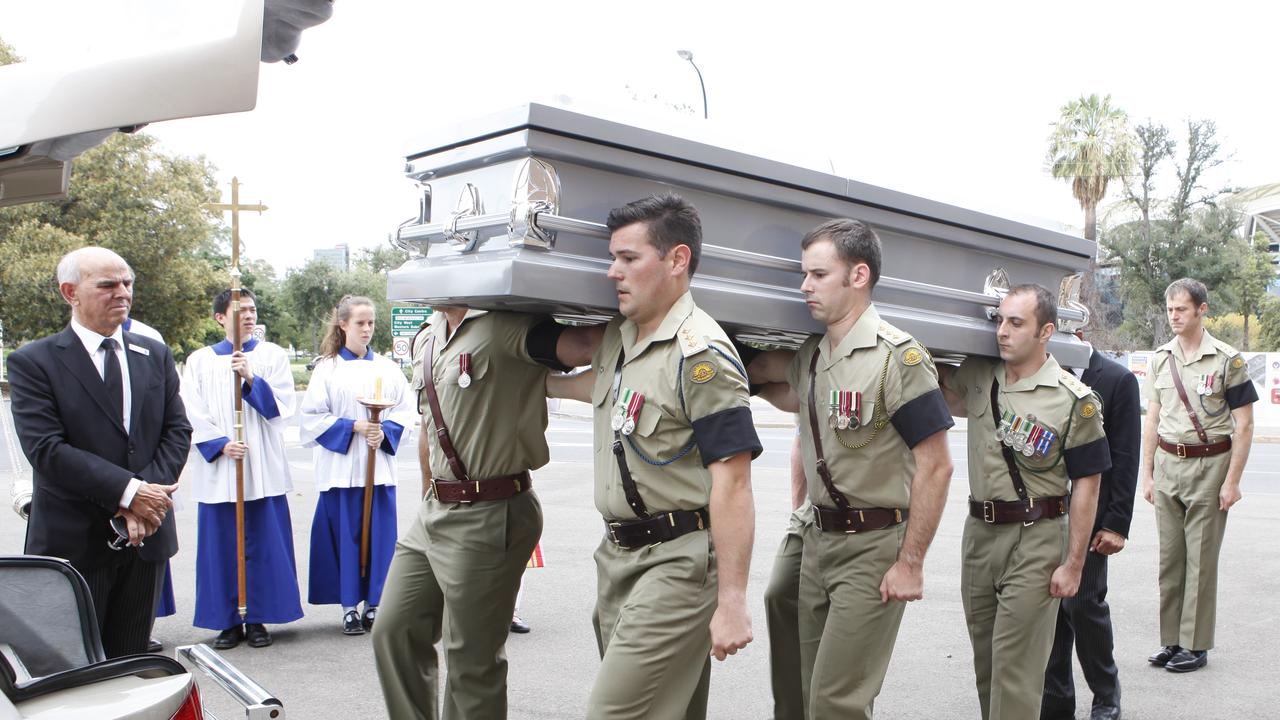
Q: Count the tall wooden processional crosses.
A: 1